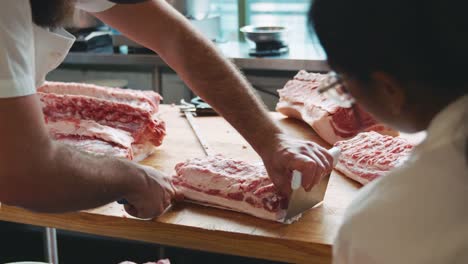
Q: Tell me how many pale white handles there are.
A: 1